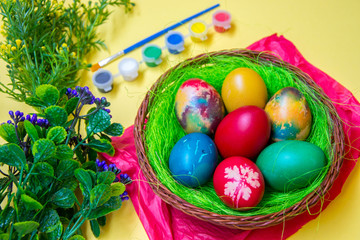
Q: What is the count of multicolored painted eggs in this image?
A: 2